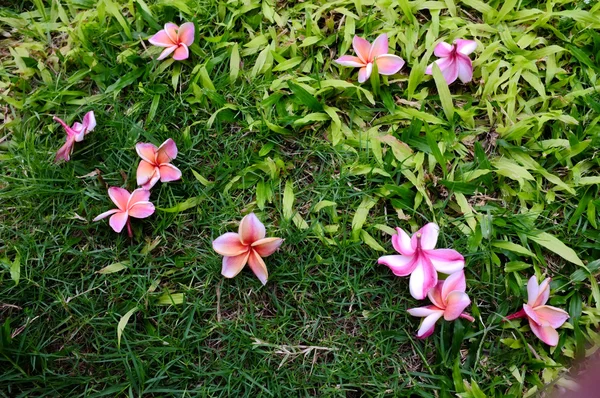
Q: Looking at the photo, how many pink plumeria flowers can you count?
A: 10